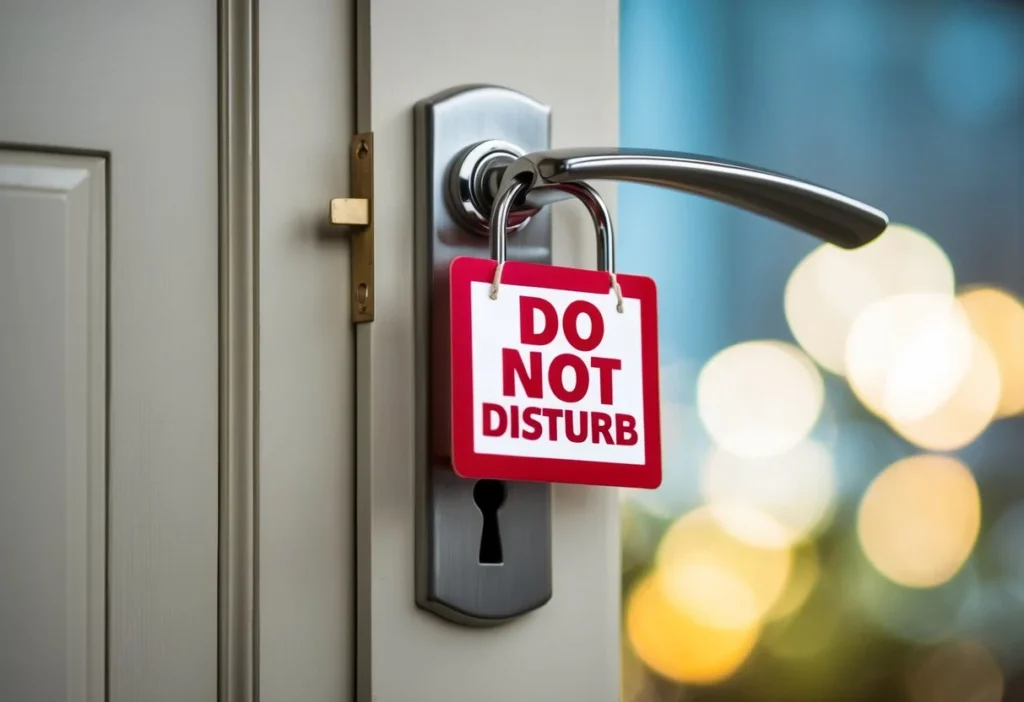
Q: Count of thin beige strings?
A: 2